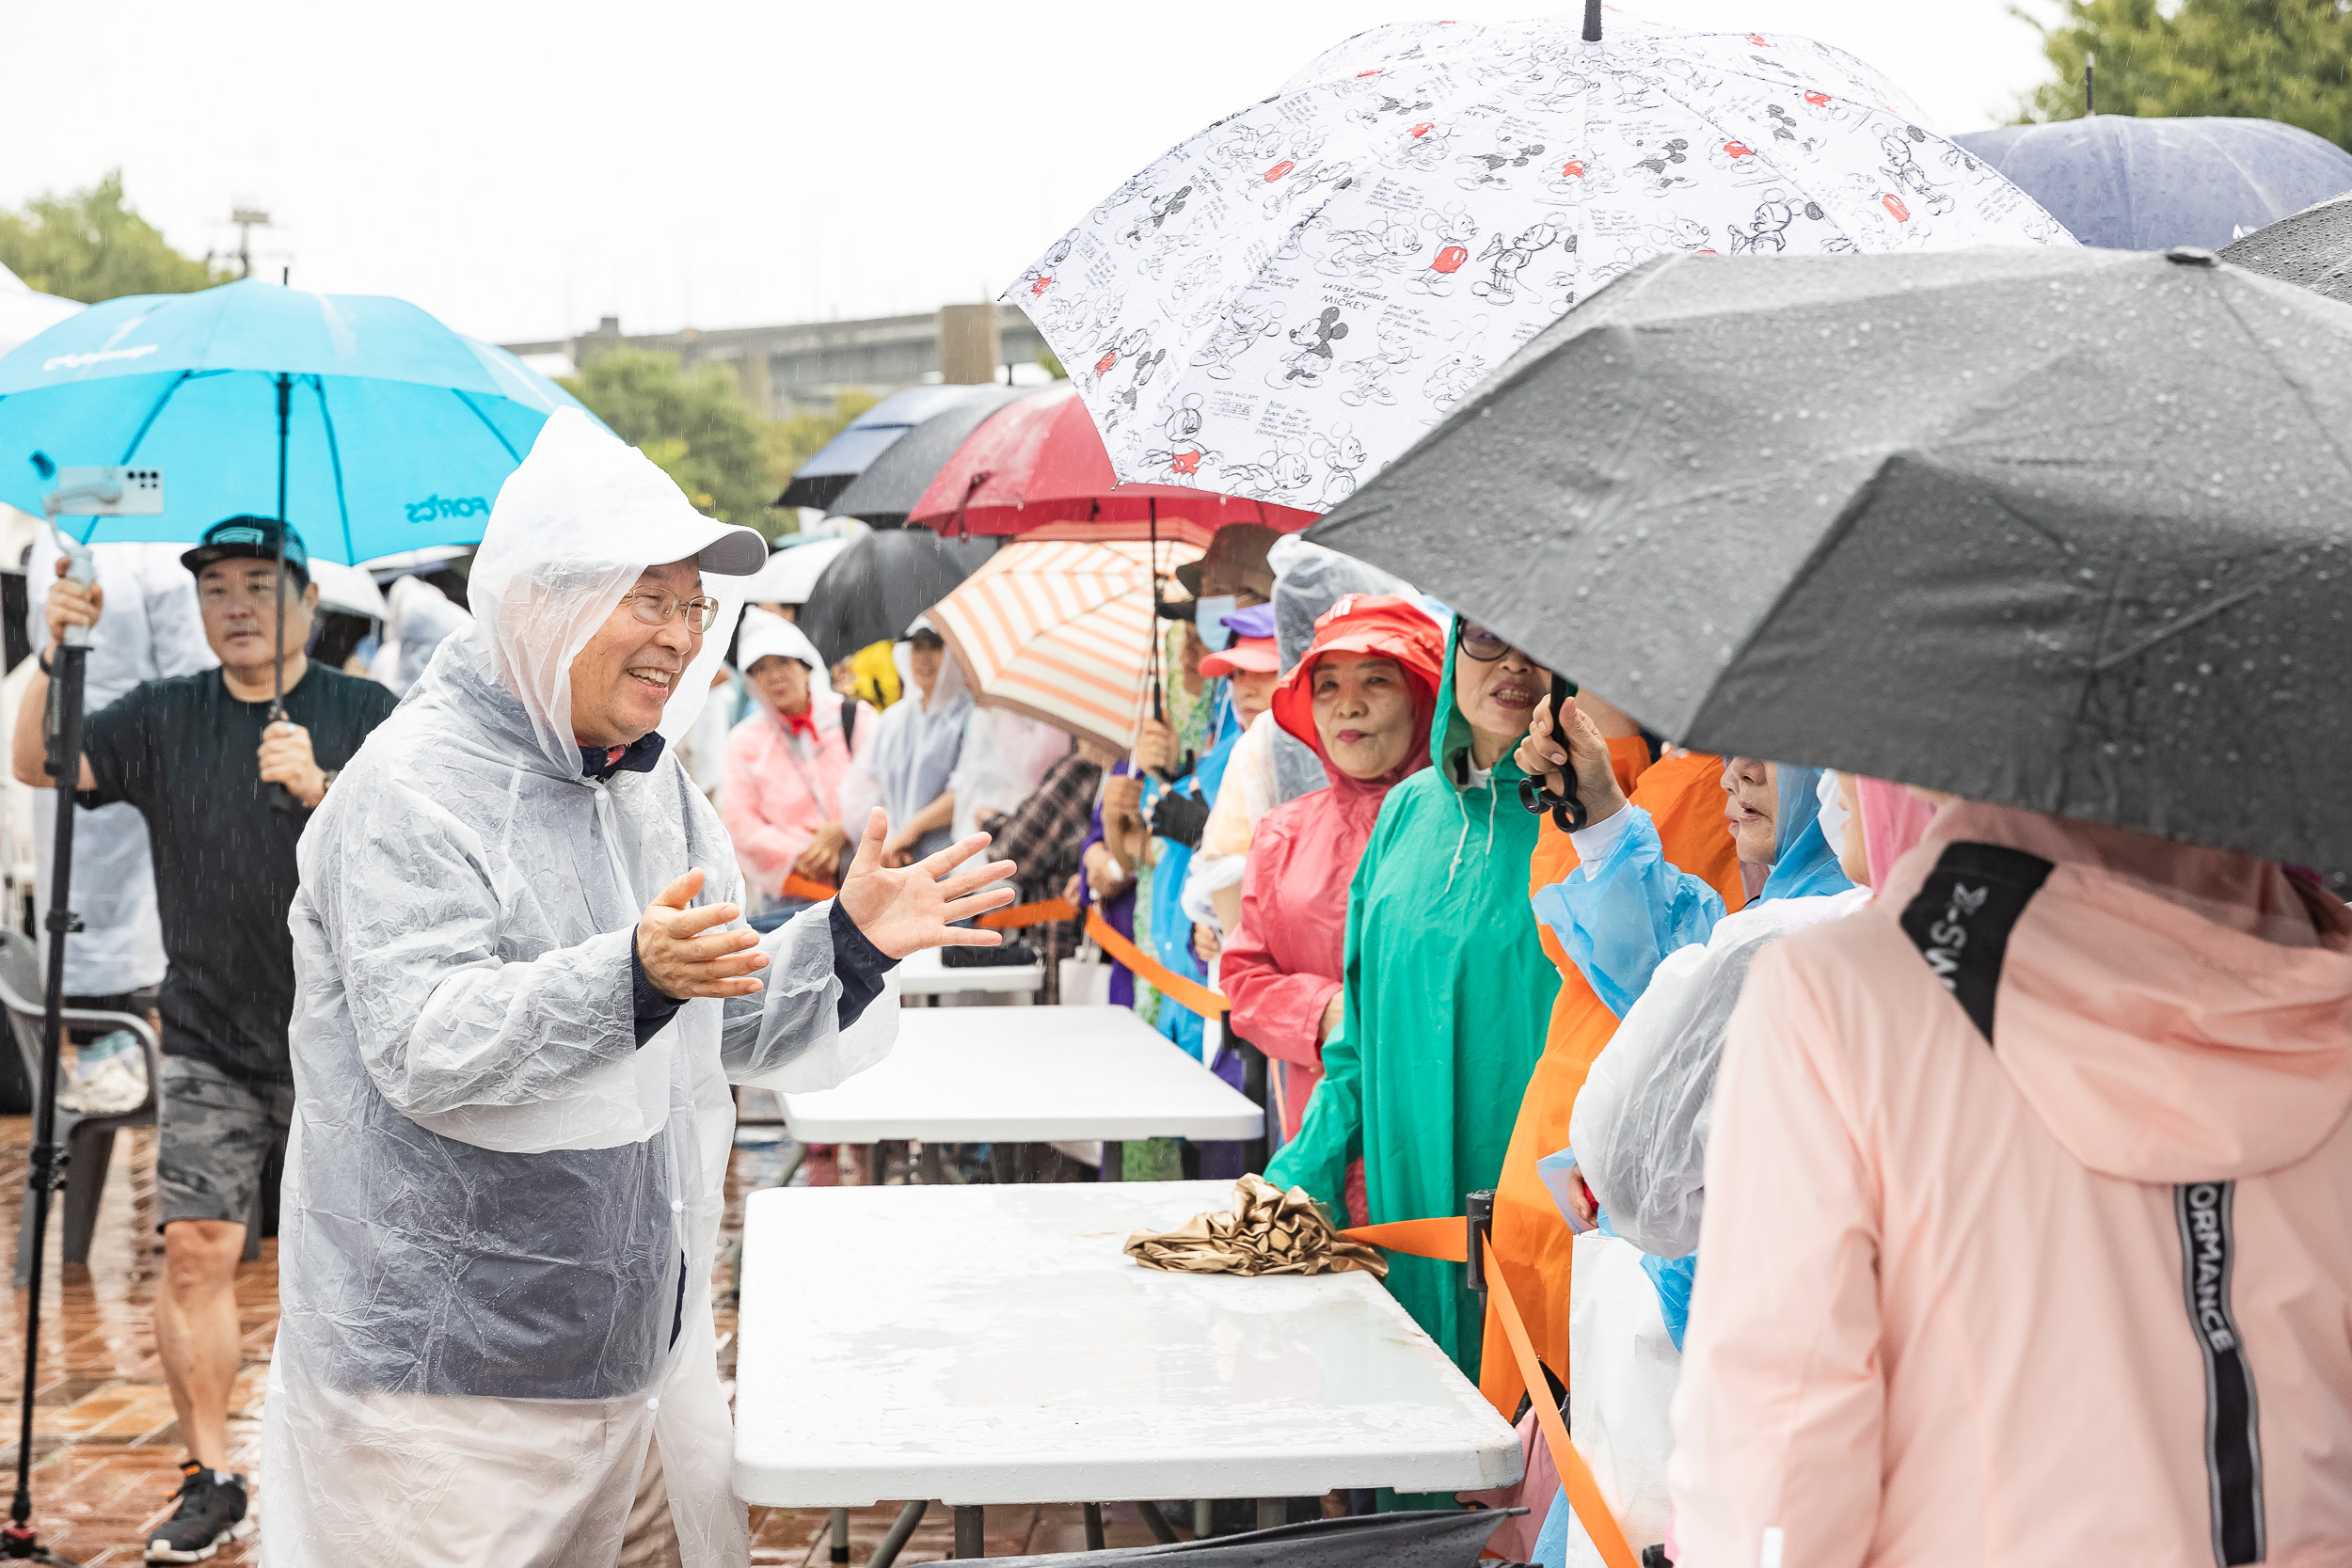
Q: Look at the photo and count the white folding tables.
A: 3